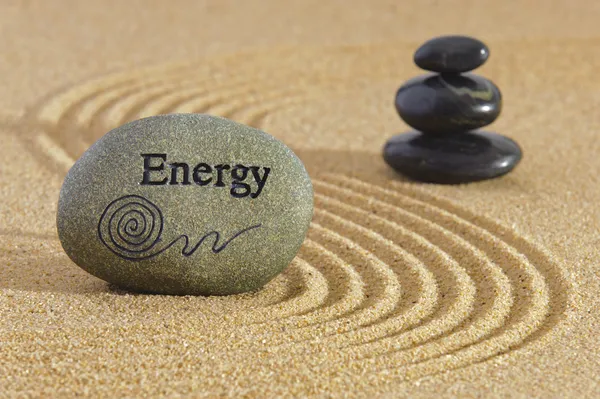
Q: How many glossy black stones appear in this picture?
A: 3